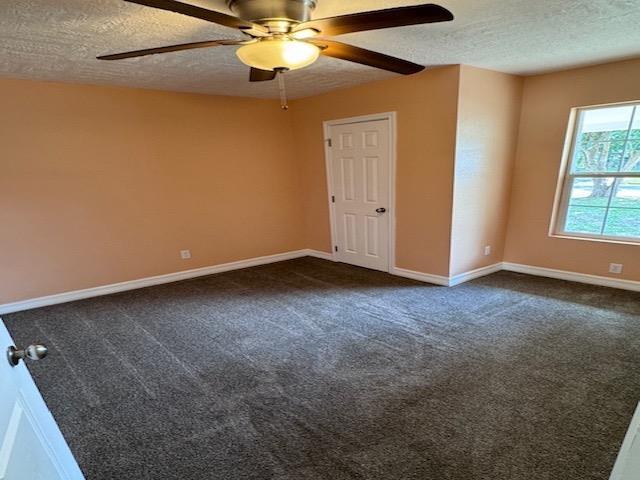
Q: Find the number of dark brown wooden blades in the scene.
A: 5